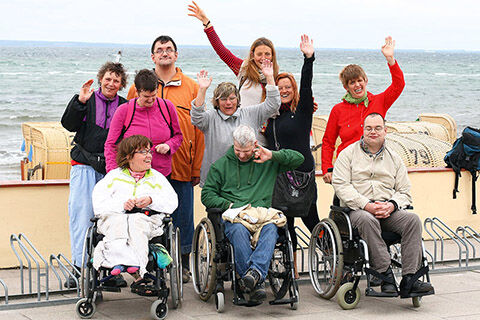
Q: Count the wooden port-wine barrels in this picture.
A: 0